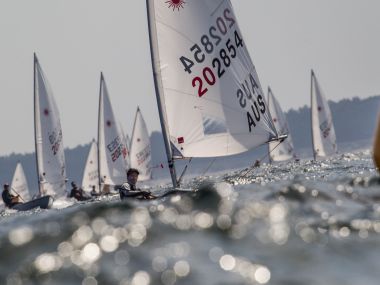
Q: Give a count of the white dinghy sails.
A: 8